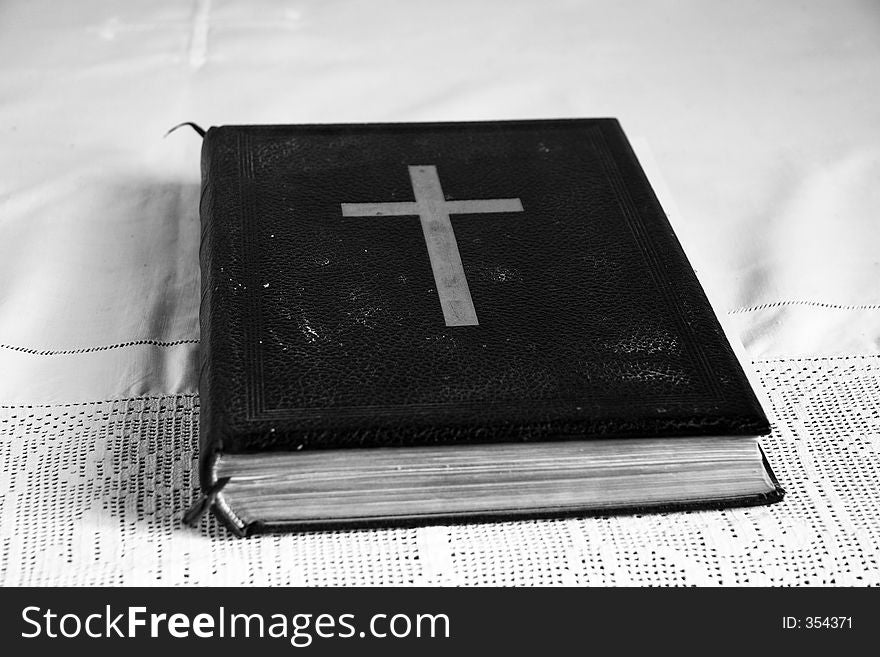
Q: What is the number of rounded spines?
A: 1